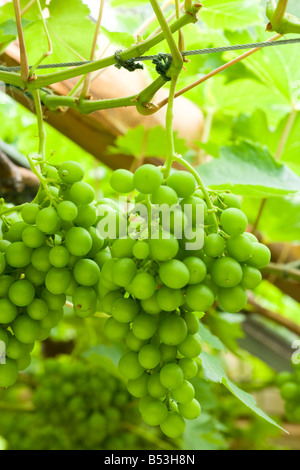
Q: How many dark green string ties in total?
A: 2